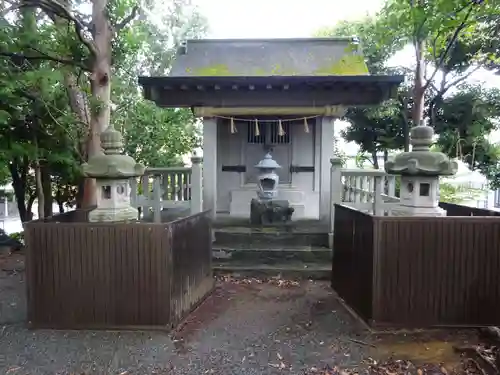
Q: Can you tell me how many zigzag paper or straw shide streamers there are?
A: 4